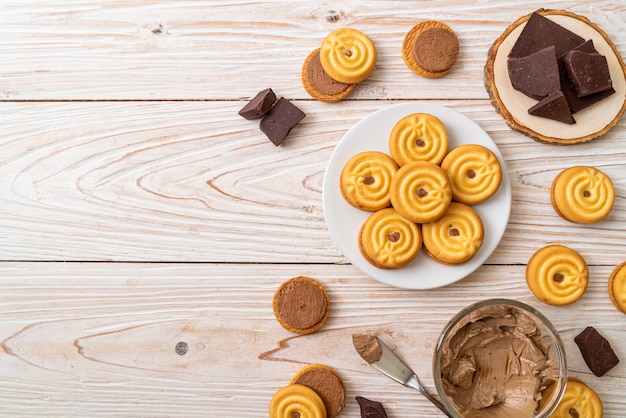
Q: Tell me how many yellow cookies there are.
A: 12